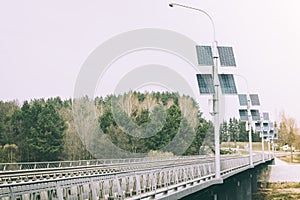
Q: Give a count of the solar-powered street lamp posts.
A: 5